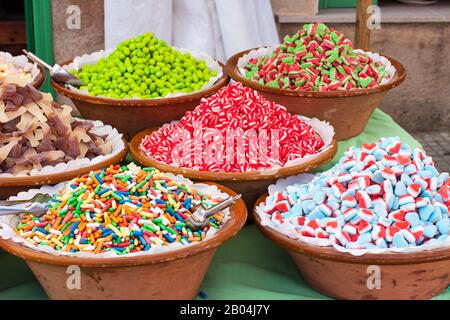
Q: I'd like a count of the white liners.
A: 7